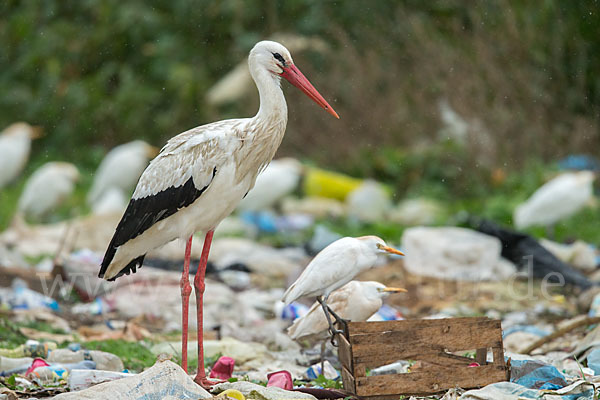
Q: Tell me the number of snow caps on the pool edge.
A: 0